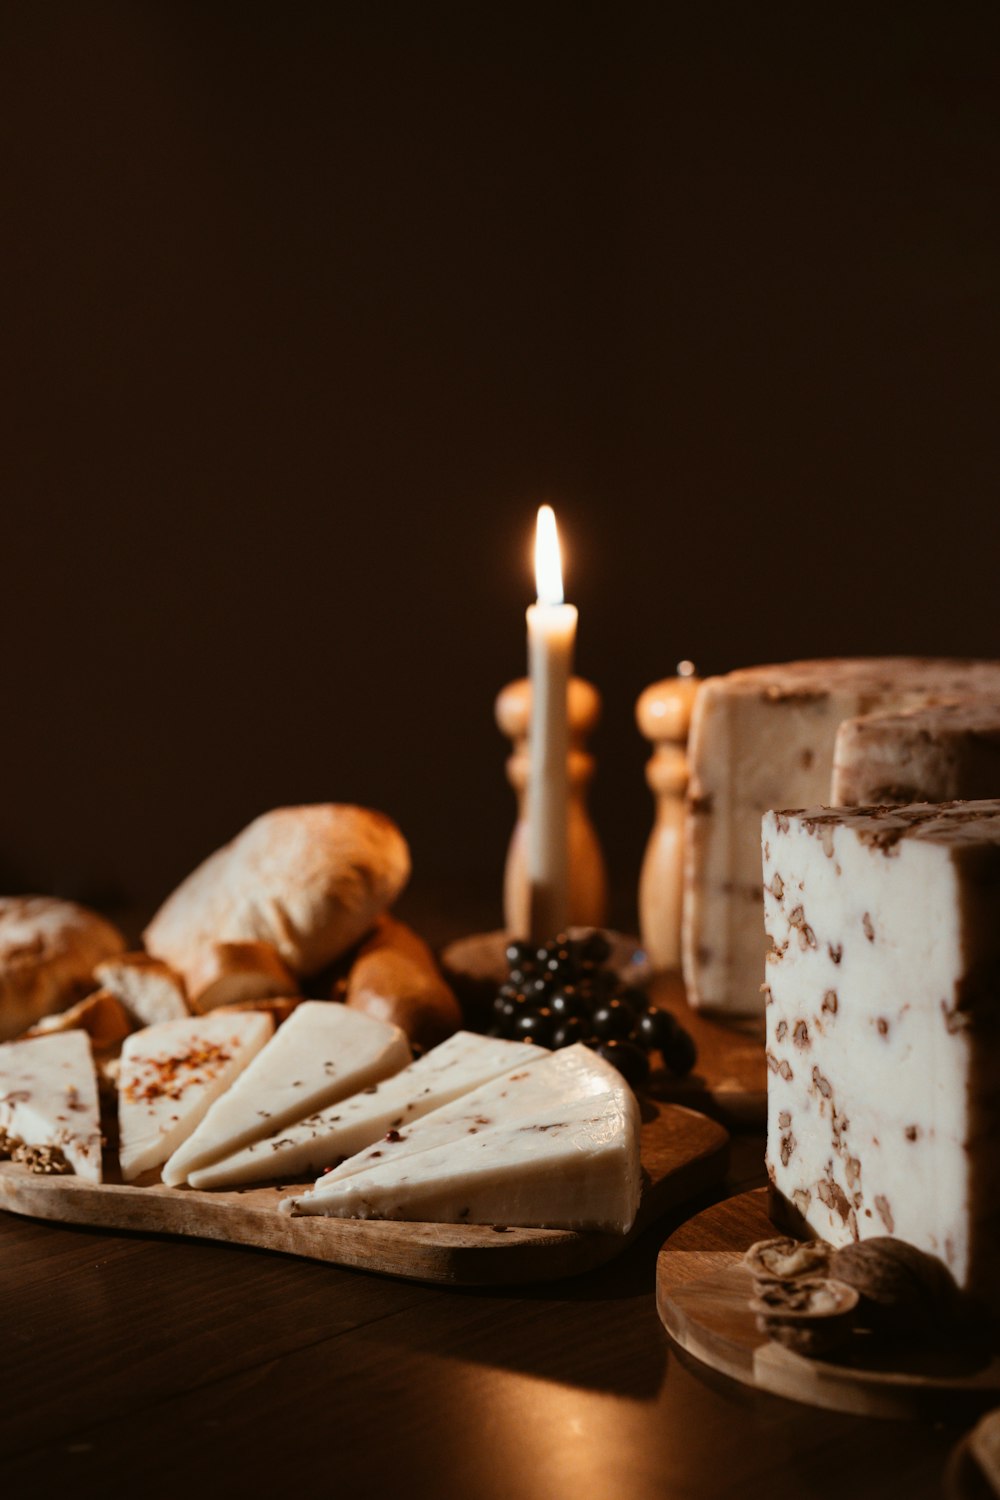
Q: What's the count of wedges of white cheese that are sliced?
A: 6